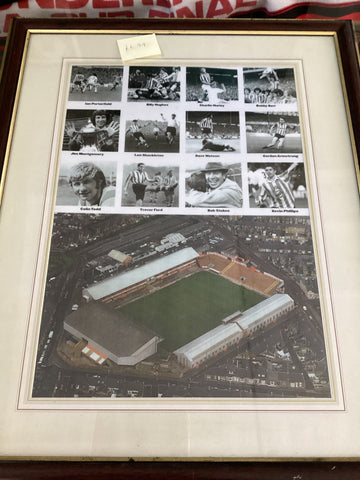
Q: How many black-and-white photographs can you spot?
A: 12